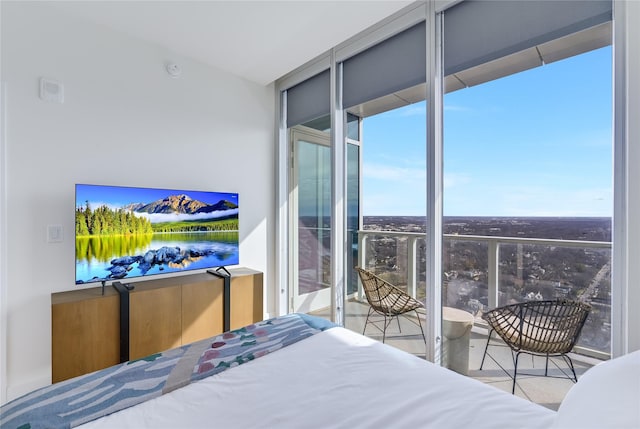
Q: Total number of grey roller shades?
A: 3